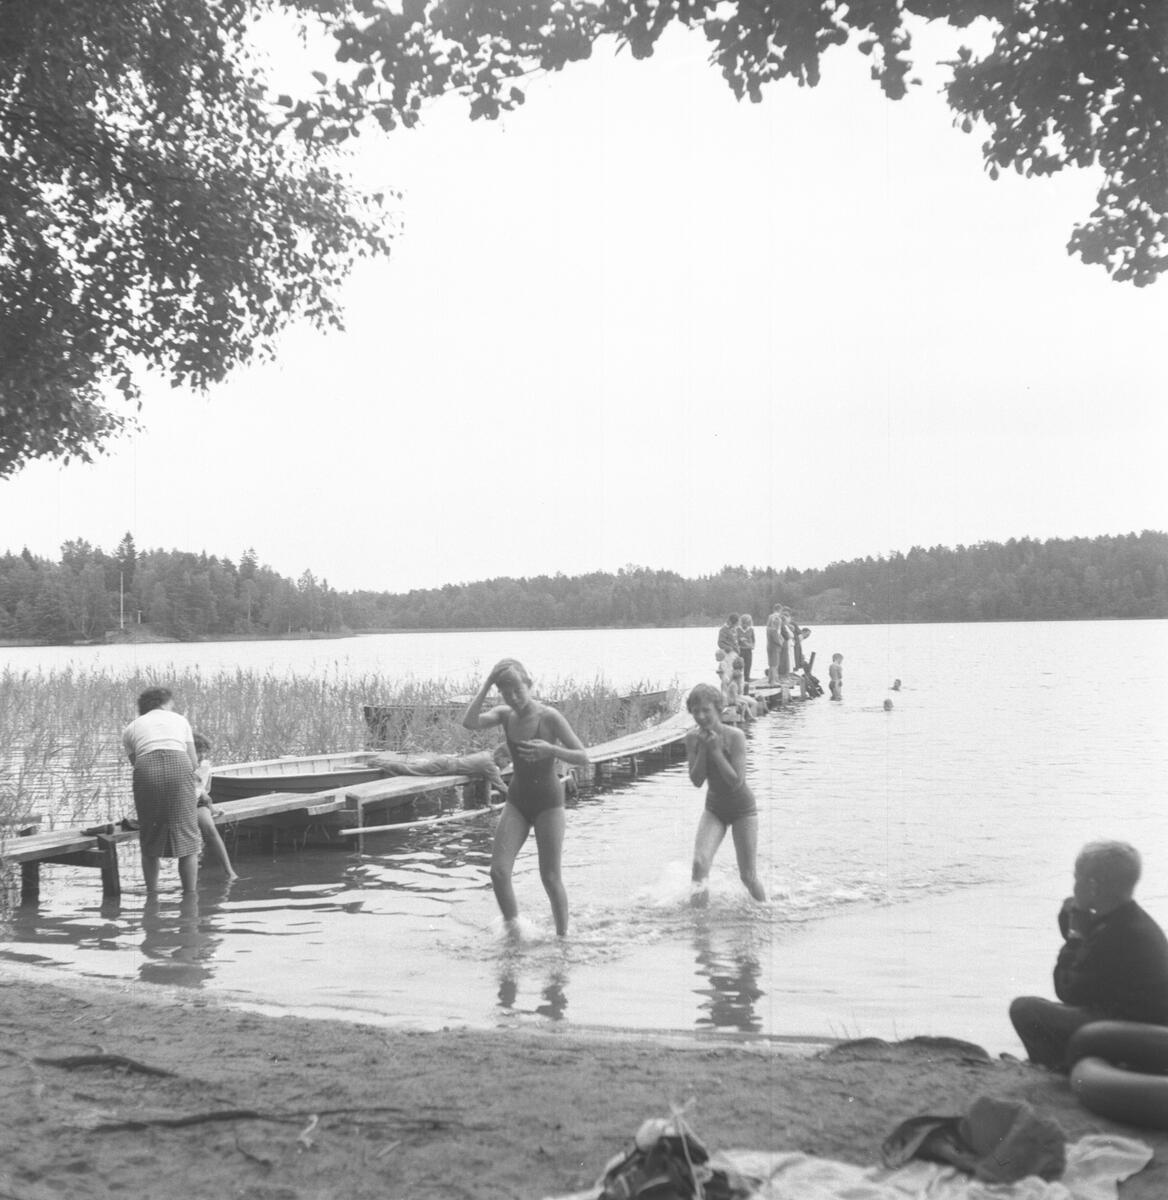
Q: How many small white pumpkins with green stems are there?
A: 0